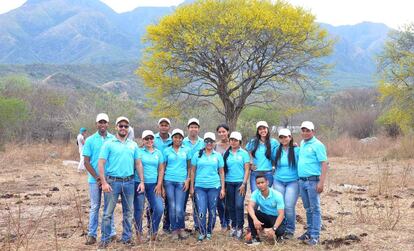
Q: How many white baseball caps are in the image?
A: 11